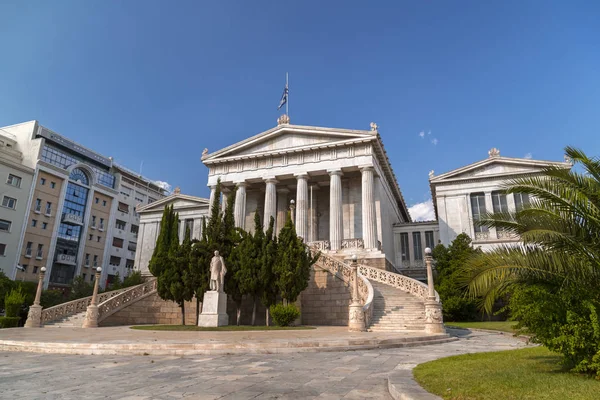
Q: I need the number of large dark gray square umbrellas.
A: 0